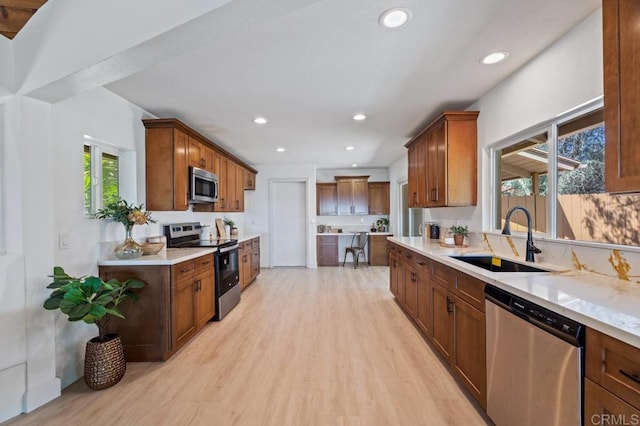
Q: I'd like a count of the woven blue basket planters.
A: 0